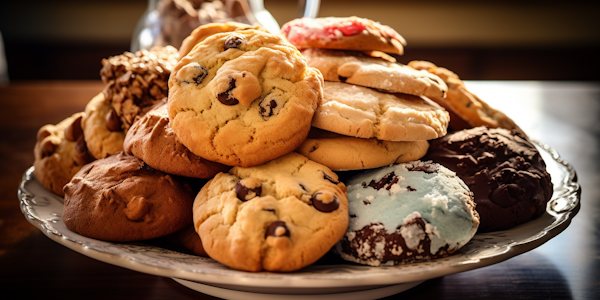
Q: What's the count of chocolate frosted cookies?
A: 1